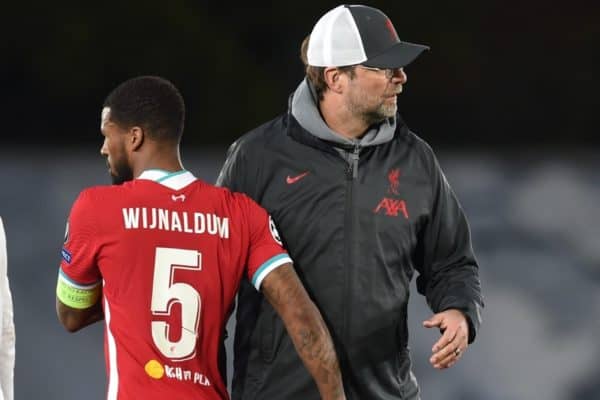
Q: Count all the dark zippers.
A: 1